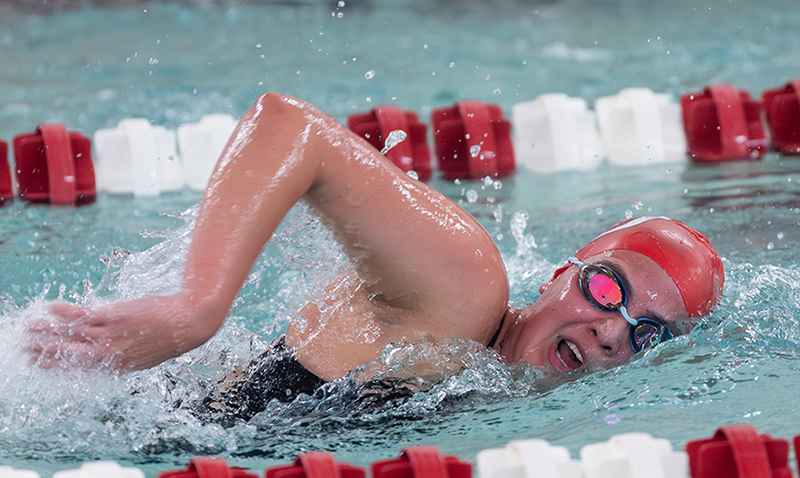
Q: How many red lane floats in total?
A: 11